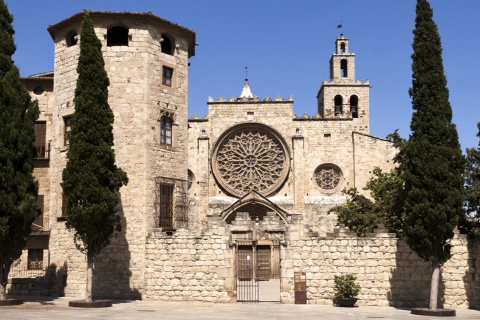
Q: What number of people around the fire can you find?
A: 0